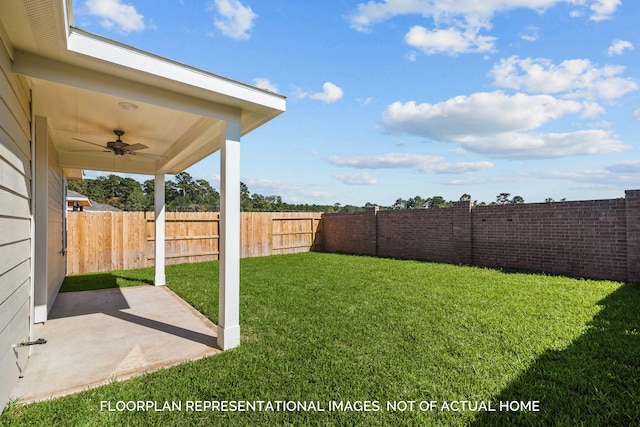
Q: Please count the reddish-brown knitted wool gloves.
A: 0